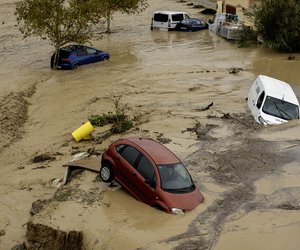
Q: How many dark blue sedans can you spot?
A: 2